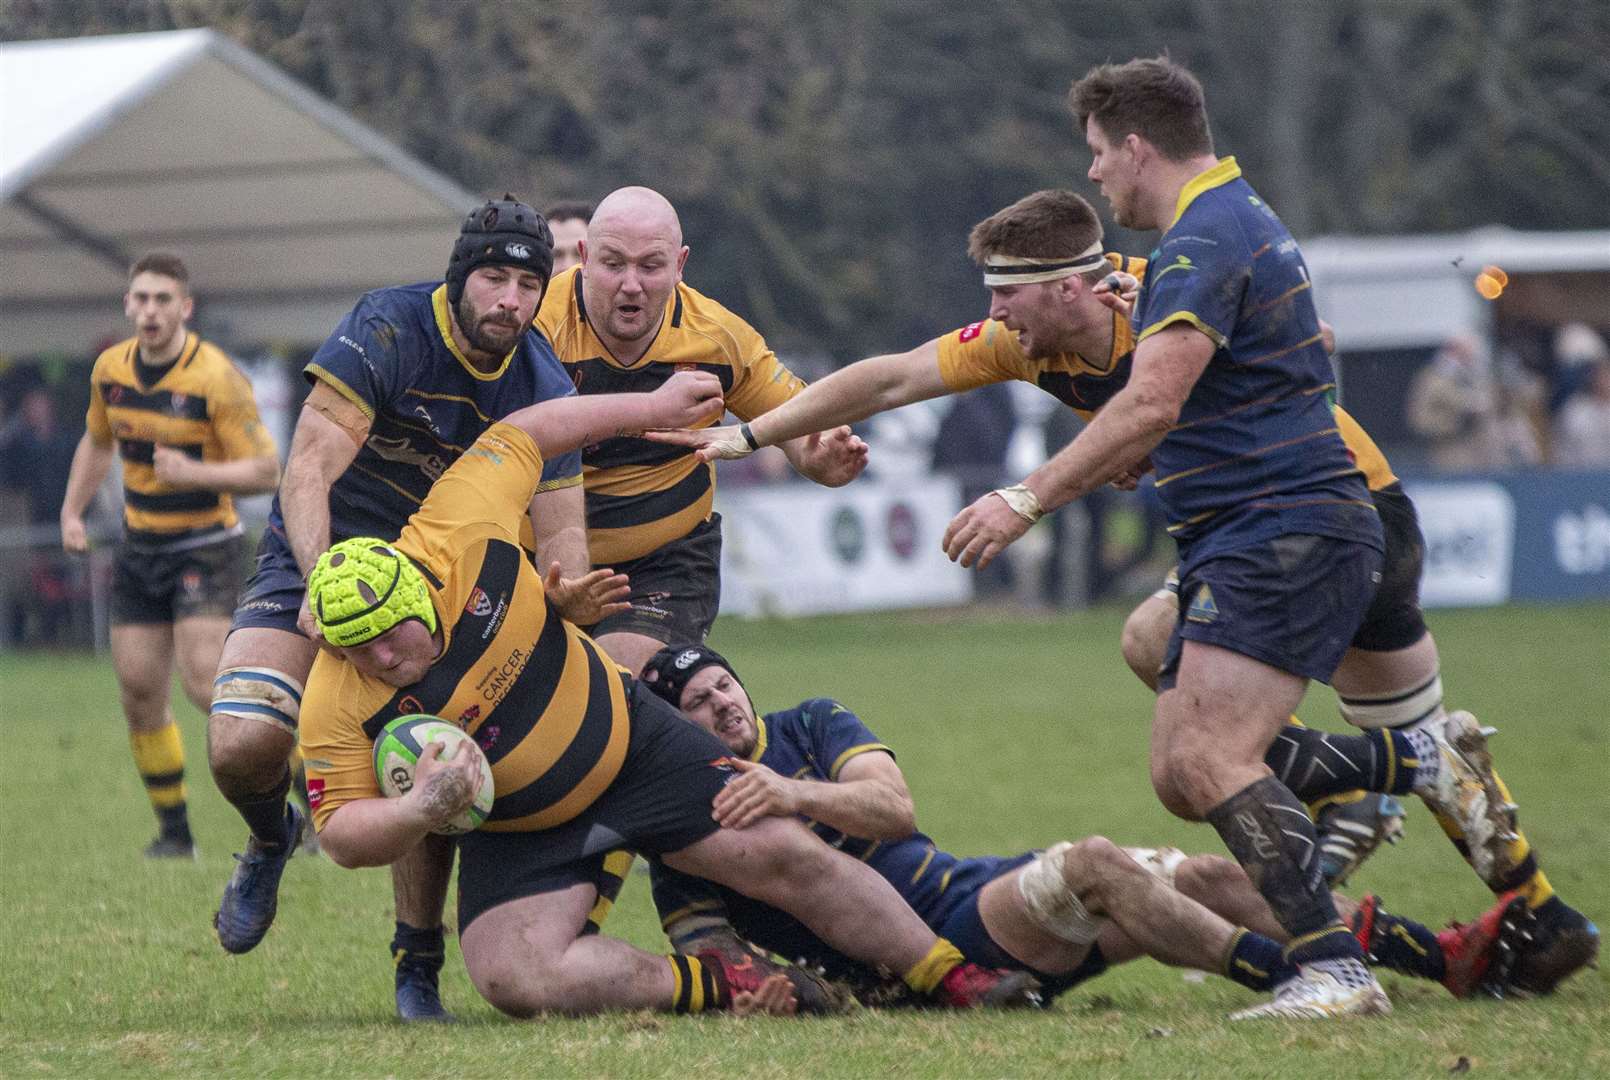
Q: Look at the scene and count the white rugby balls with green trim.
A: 1